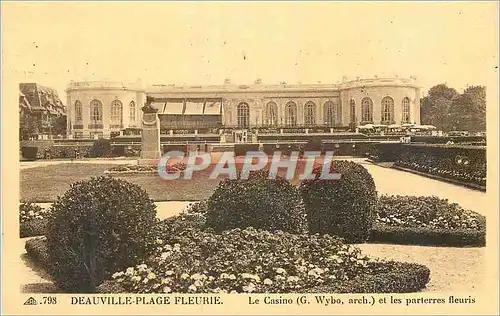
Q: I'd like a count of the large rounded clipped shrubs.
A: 3